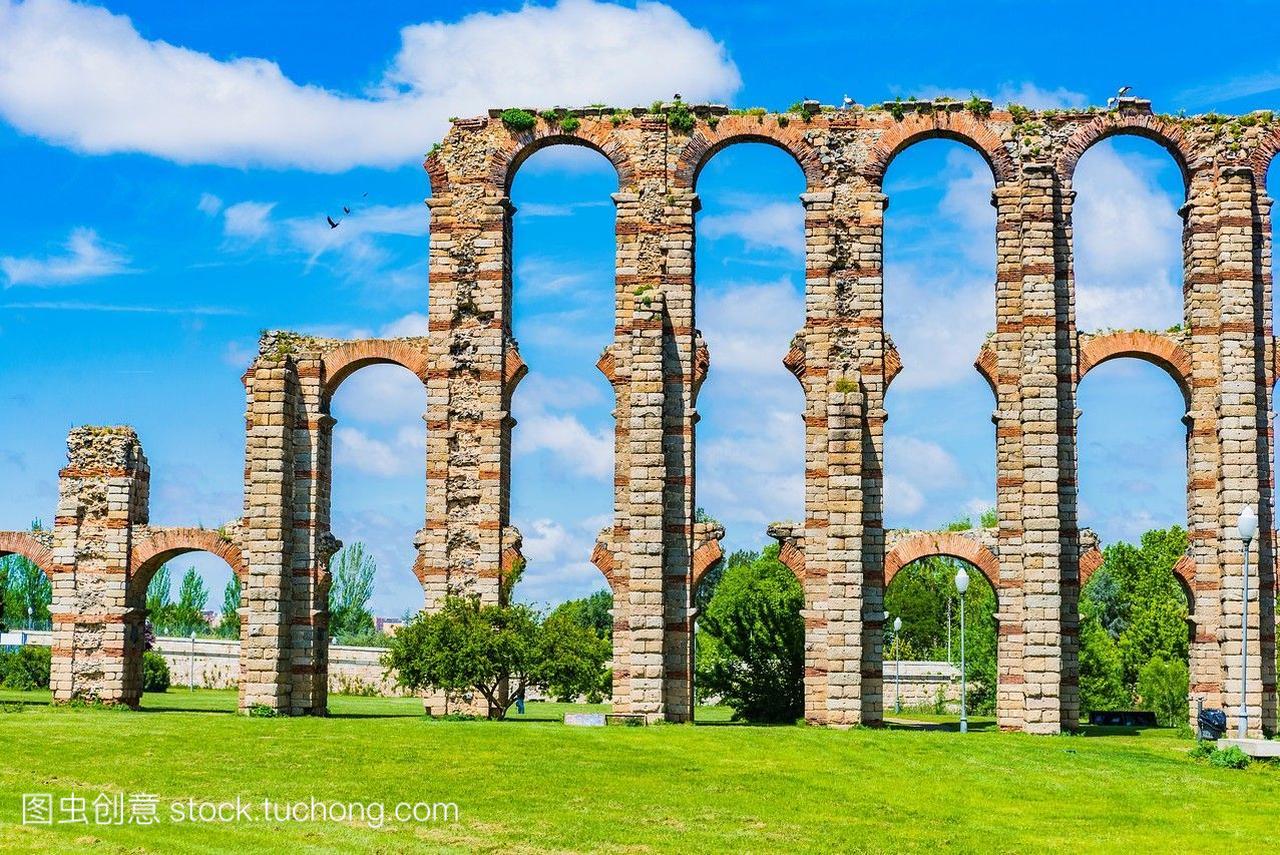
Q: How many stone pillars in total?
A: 7